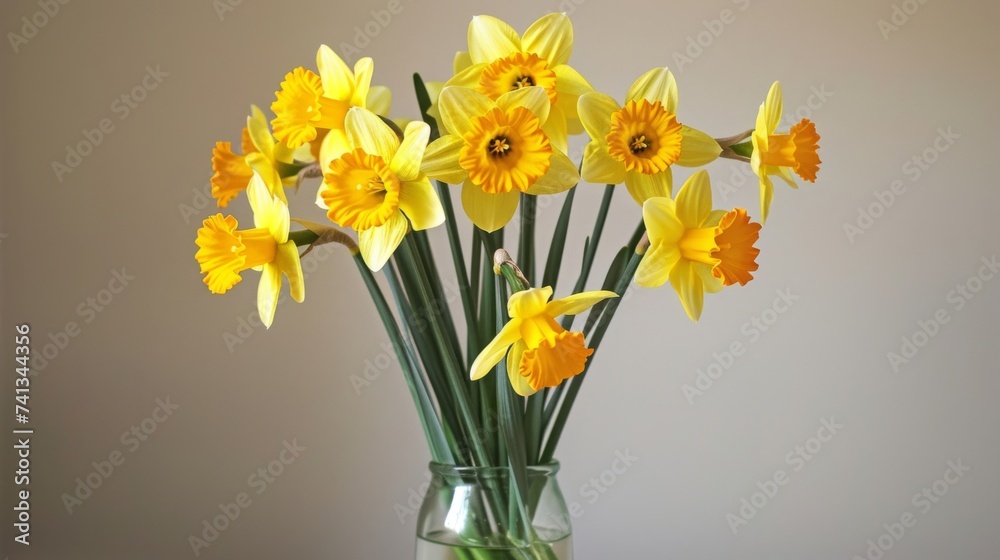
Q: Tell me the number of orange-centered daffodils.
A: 10